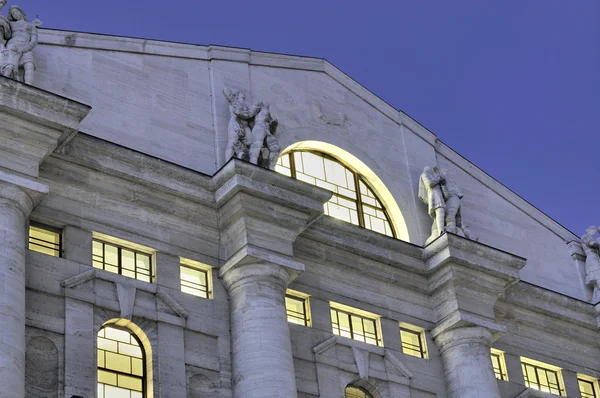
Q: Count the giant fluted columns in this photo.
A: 3